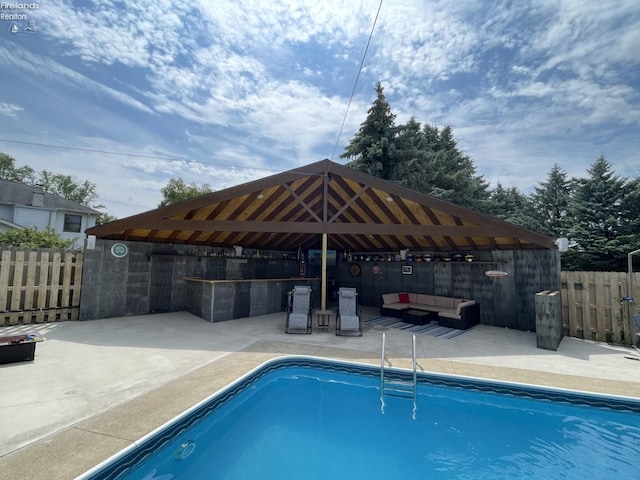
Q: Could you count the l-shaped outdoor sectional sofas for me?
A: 1